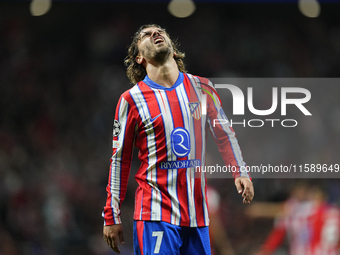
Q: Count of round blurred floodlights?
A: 3